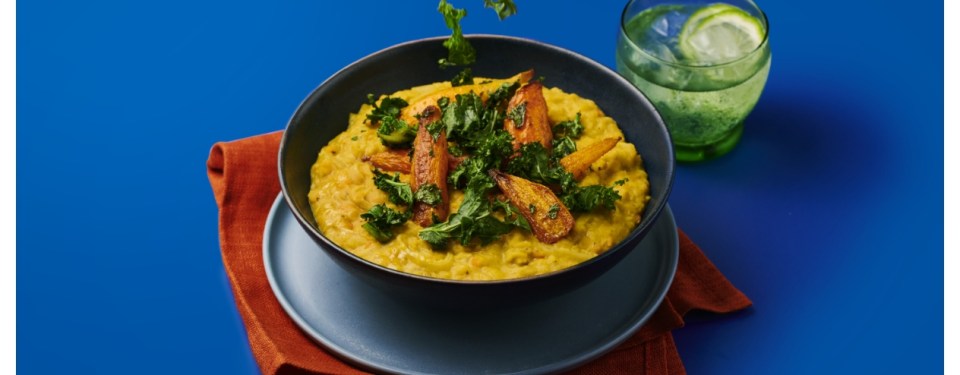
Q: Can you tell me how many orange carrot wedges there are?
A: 6